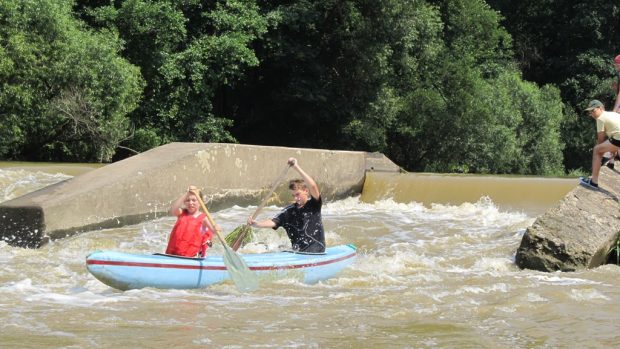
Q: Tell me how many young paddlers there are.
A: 2